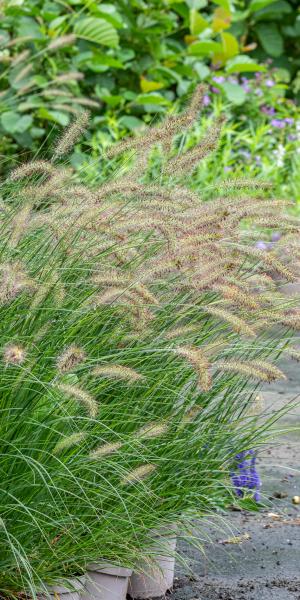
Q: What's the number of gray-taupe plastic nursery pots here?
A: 3